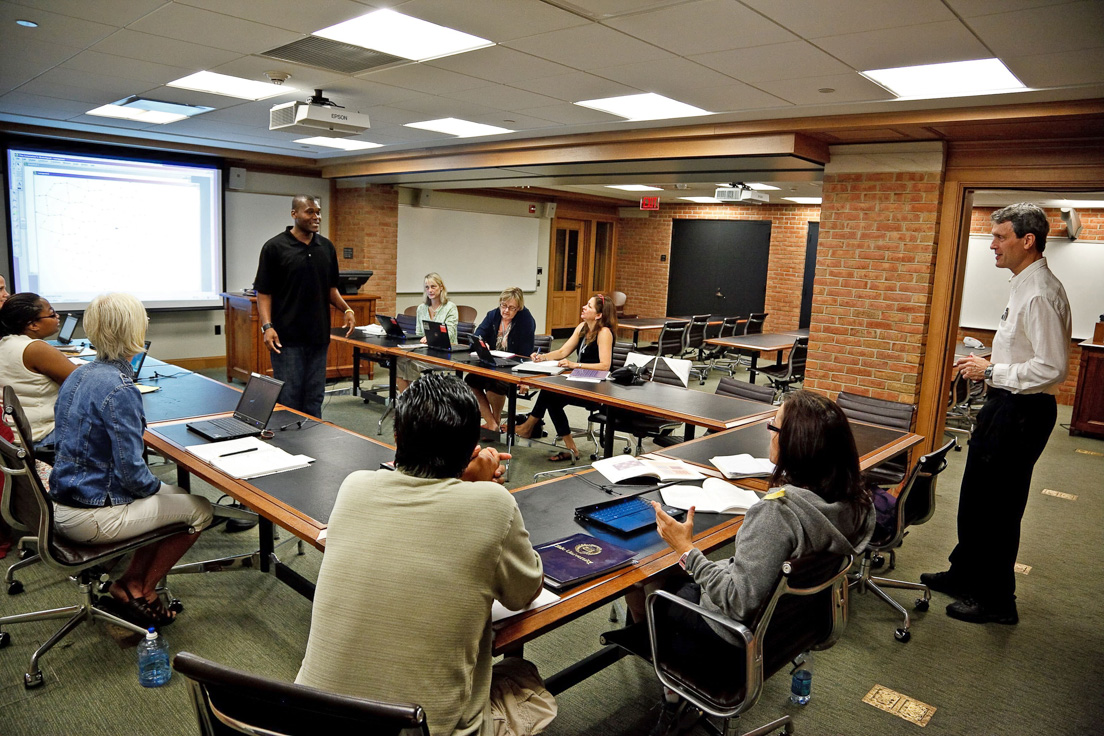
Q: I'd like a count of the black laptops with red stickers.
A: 3